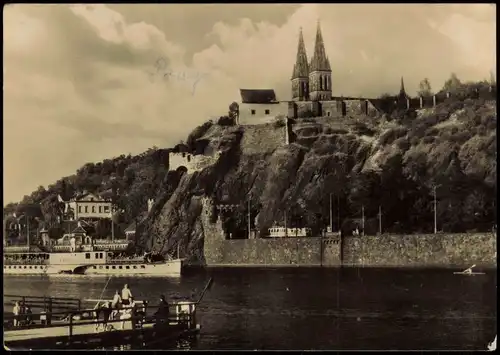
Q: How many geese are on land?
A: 0